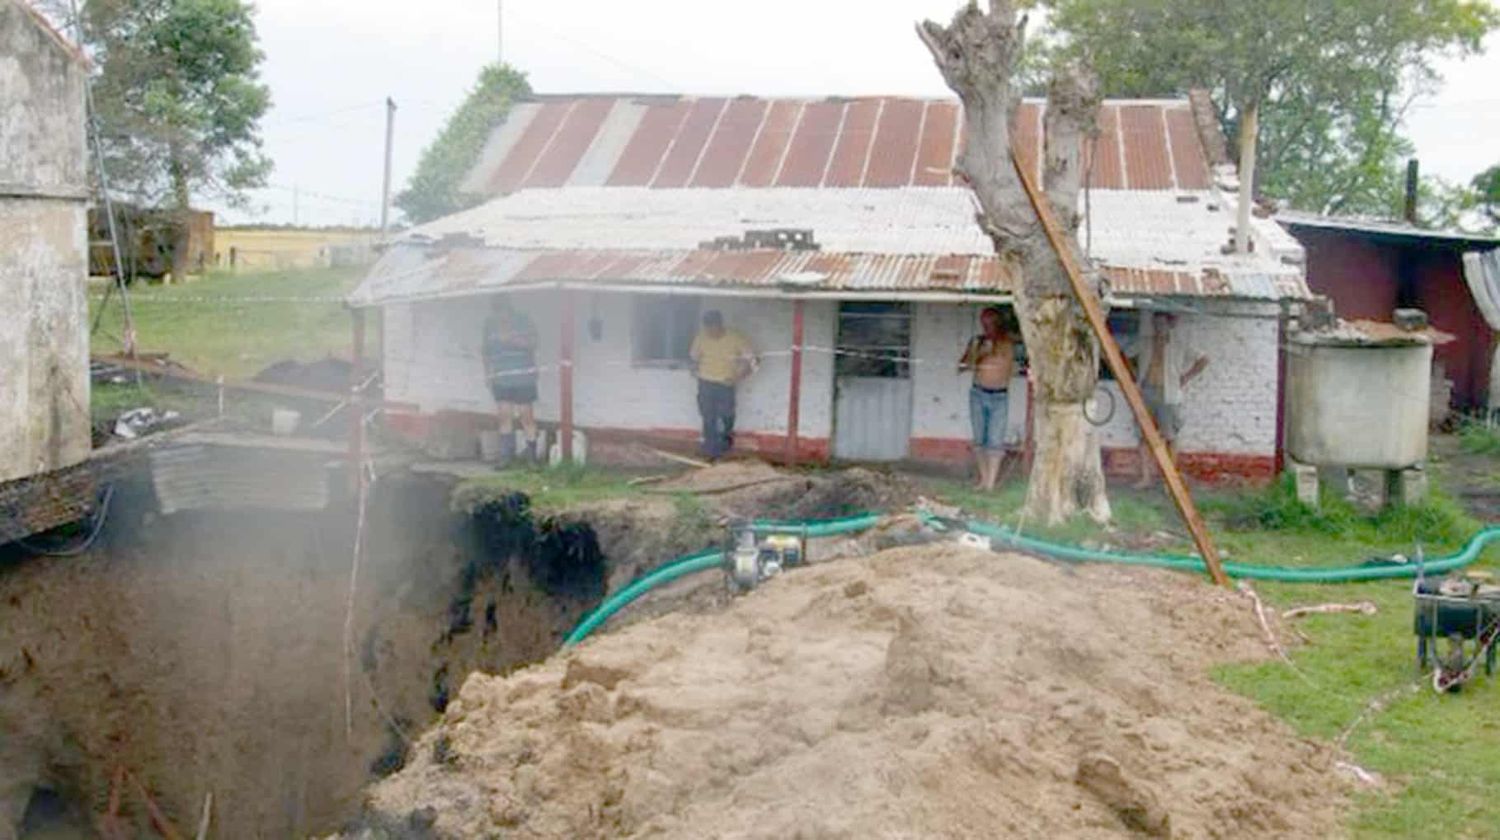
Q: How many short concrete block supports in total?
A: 2